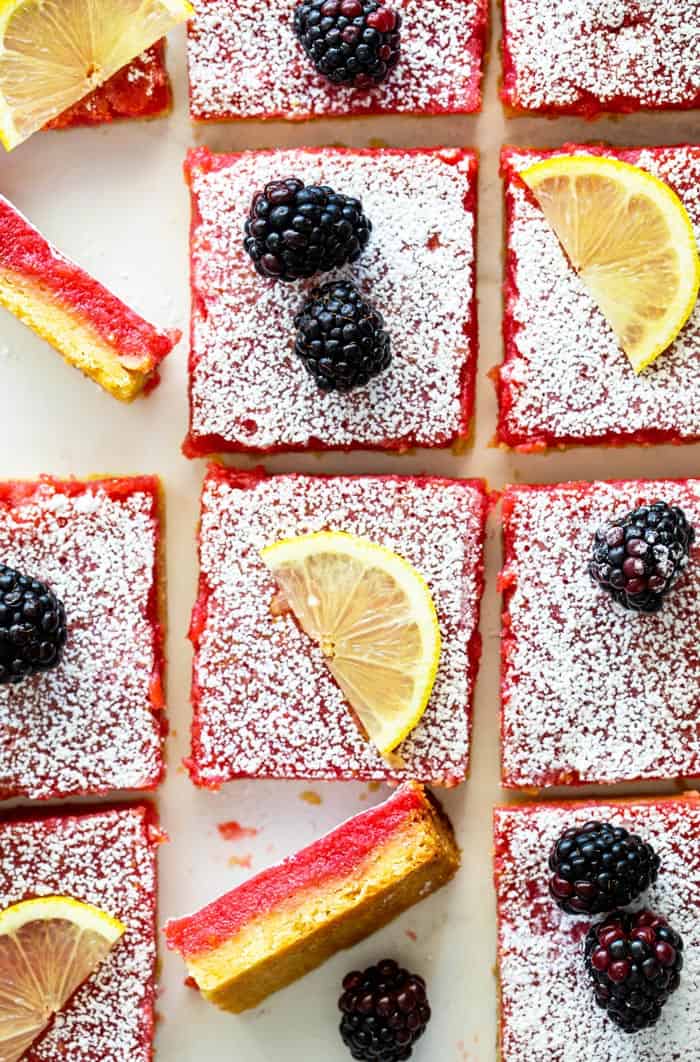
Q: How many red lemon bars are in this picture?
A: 12